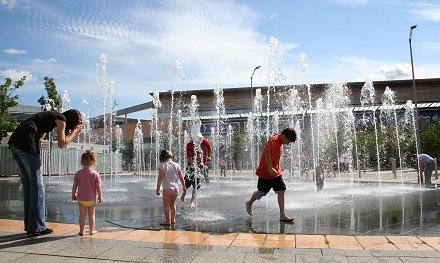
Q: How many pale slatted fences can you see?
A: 1